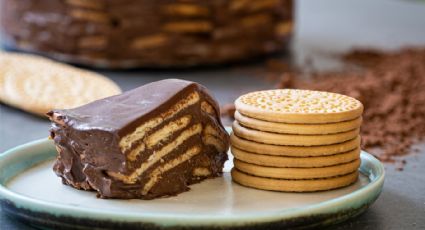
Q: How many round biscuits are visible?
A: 8